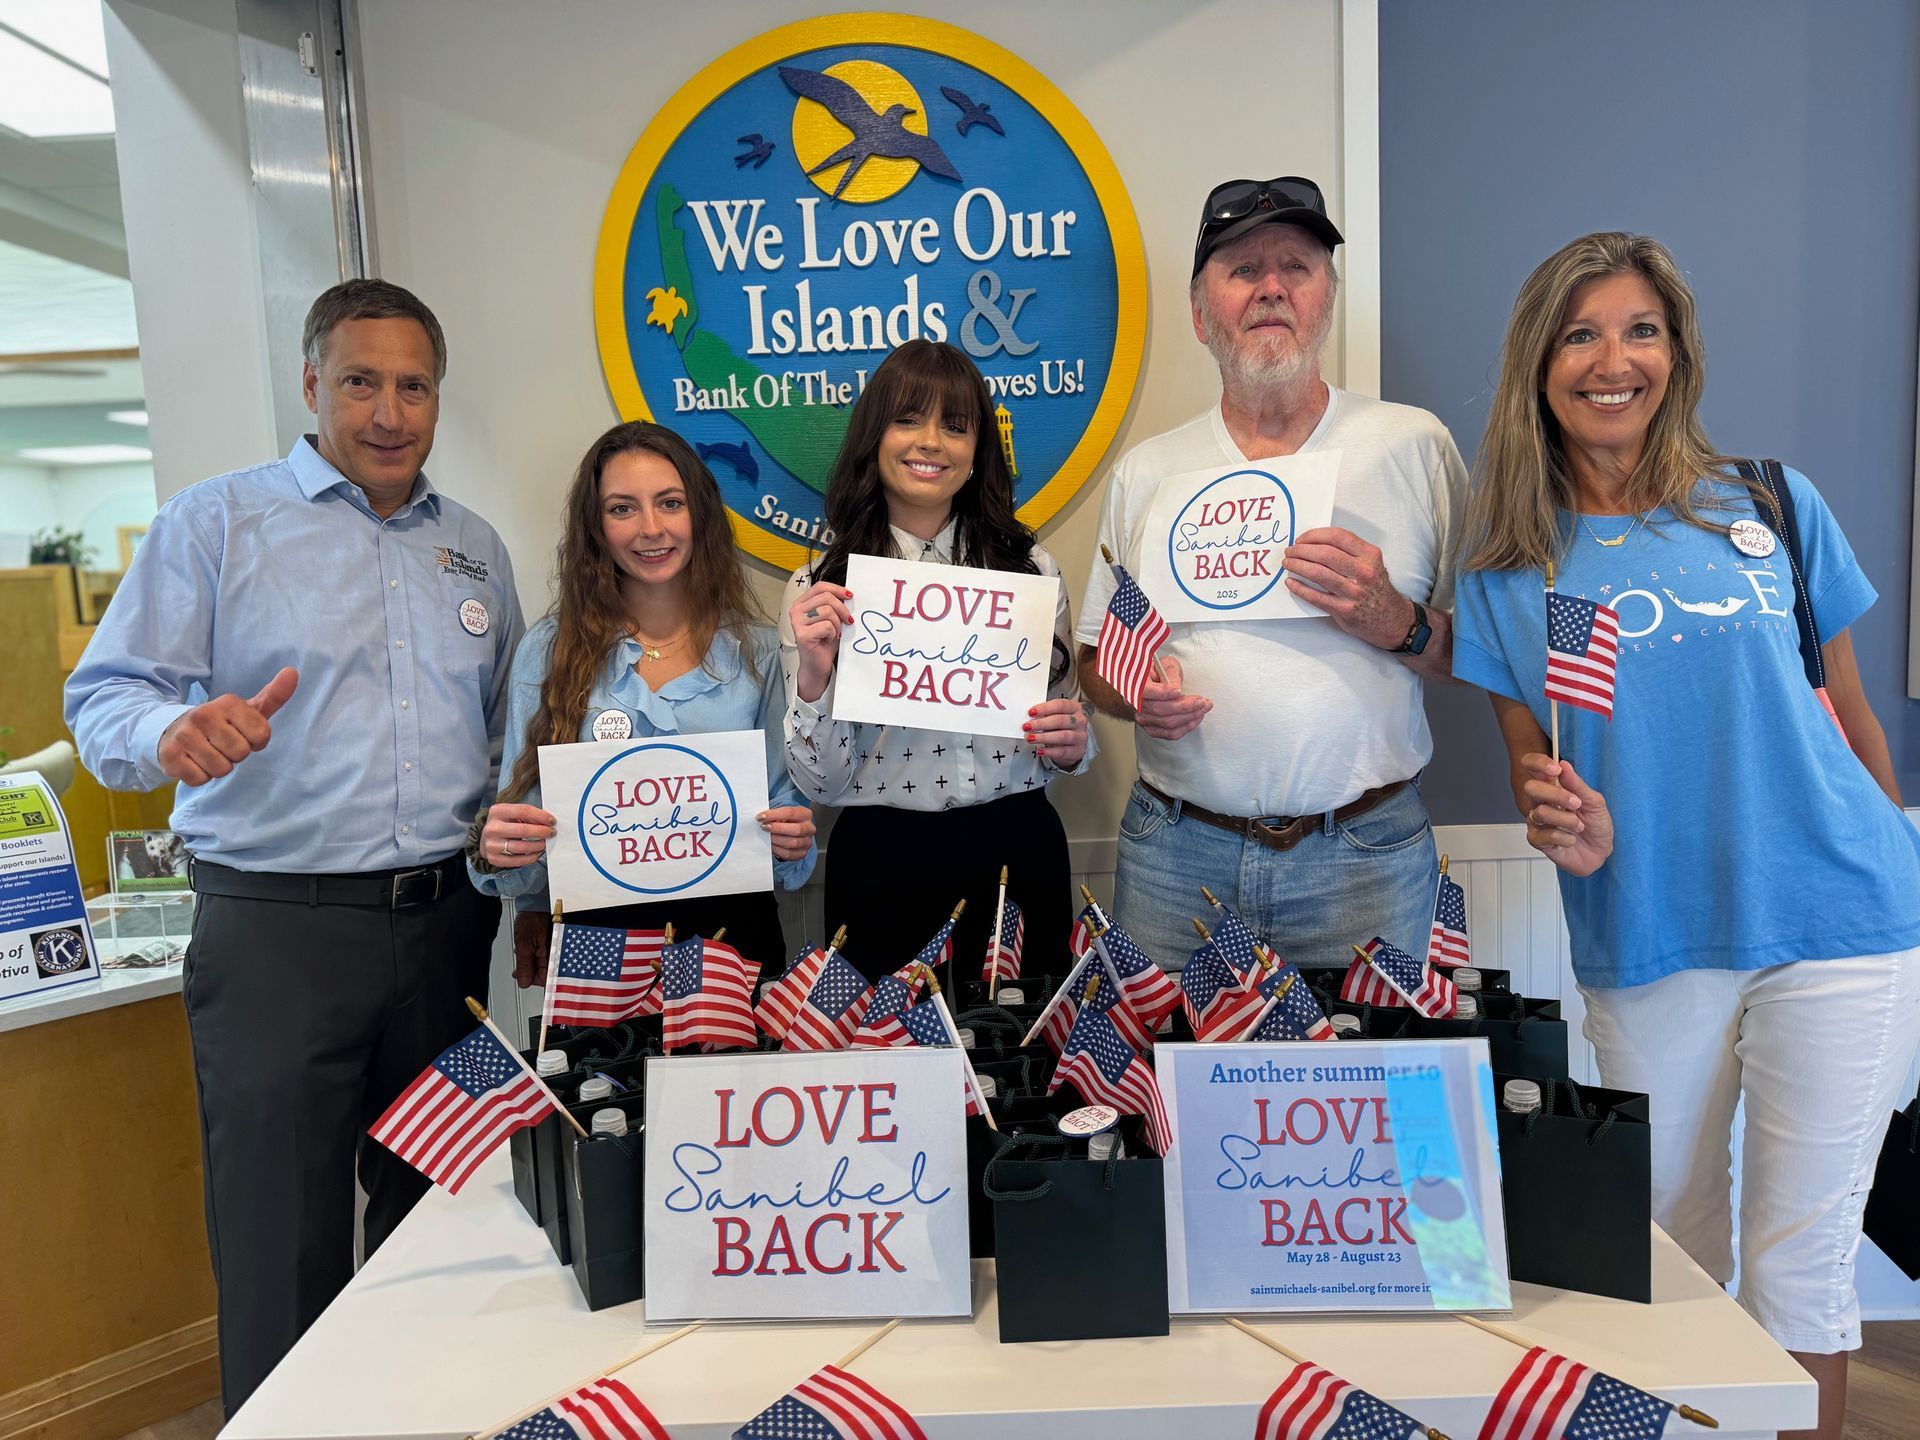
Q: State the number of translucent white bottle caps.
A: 11